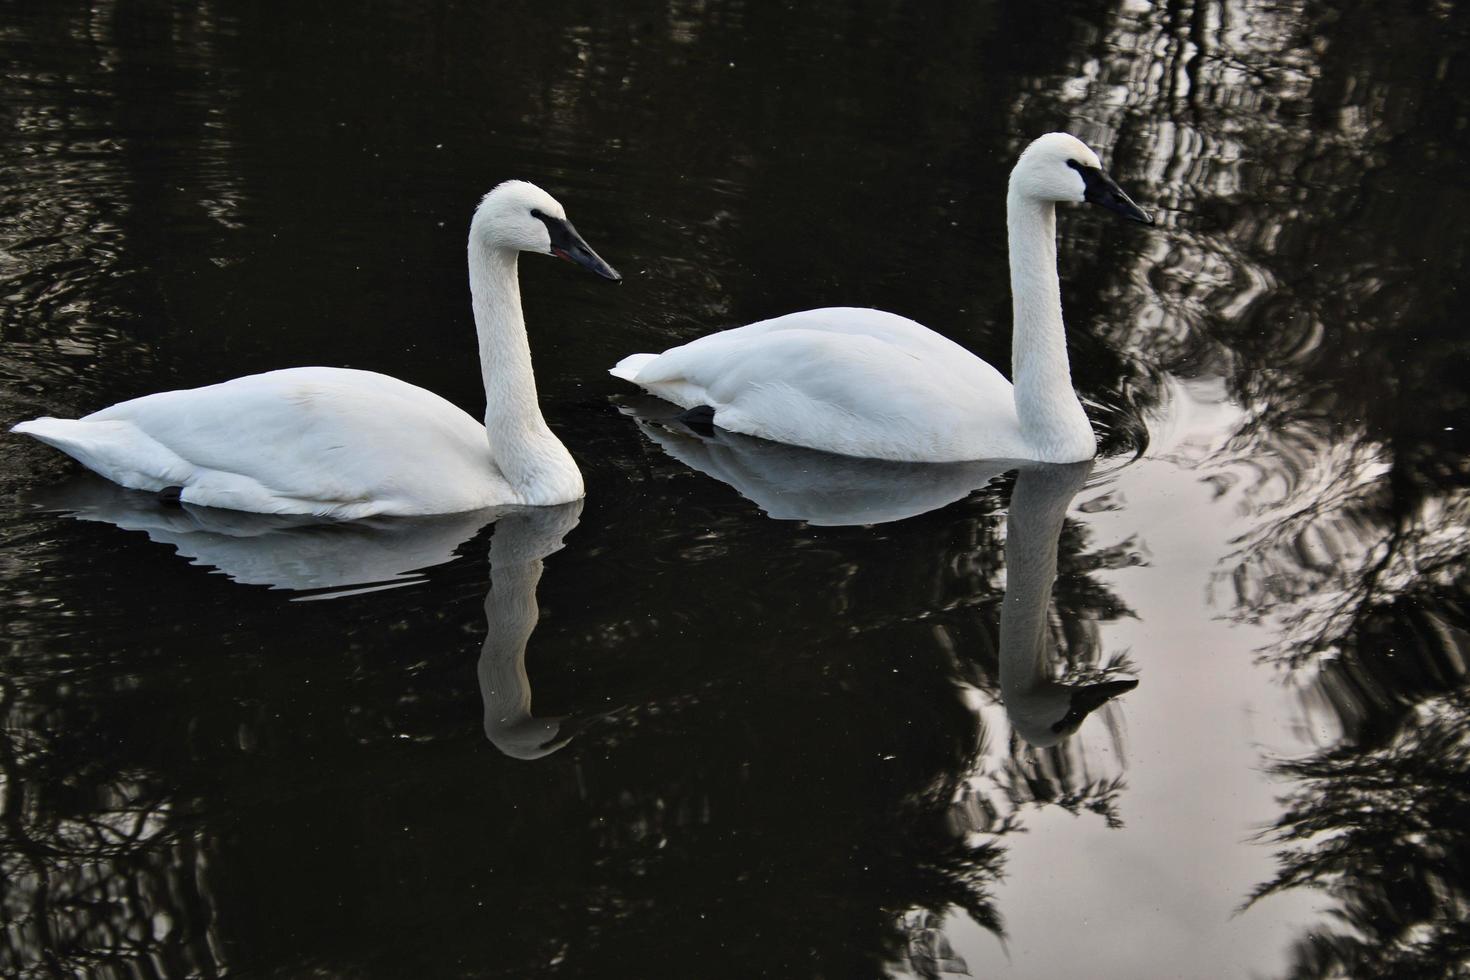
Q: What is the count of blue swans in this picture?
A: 0